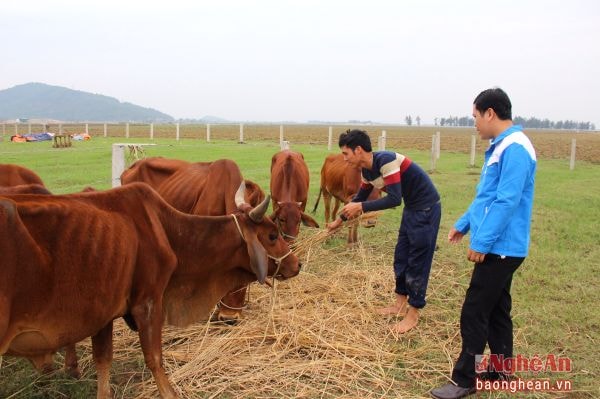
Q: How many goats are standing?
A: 0